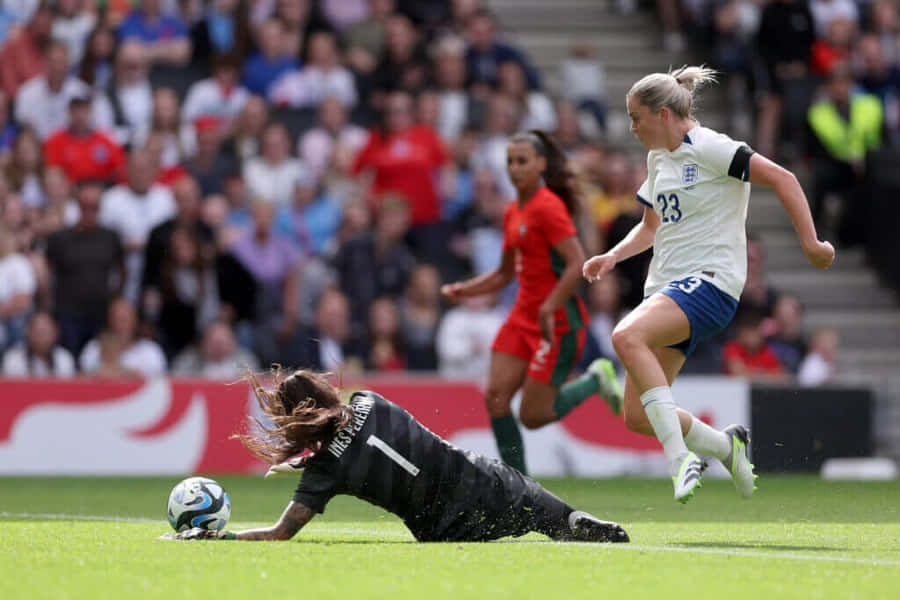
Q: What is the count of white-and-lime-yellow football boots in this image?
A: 3